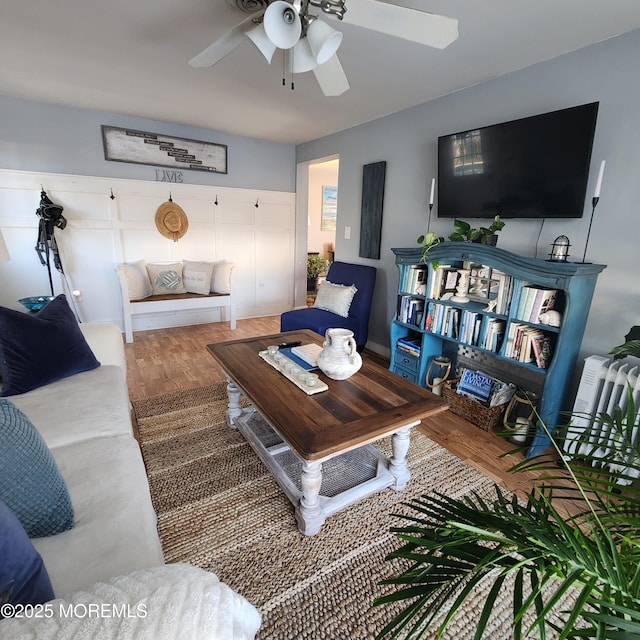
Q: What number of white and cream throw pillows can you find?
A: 5